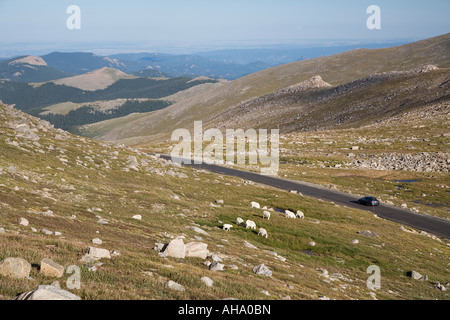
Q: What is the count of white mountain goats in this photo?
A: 8